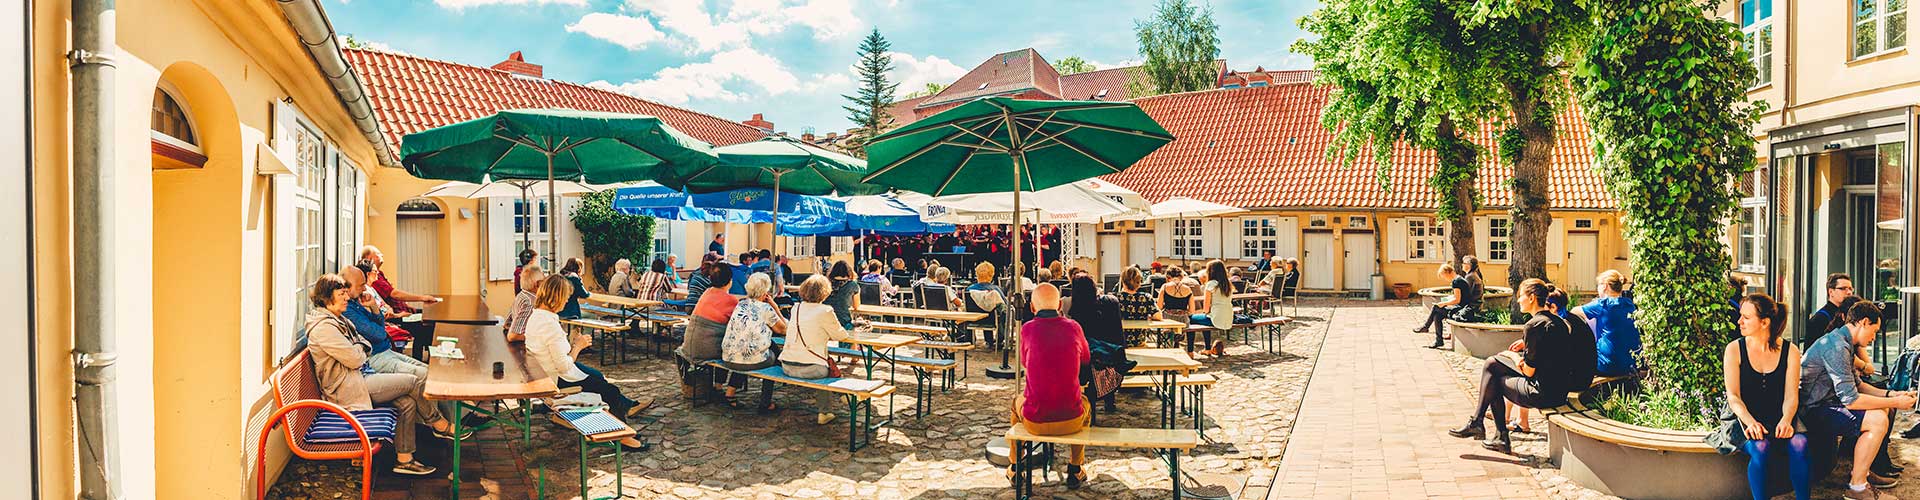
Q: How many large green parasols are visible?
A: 3